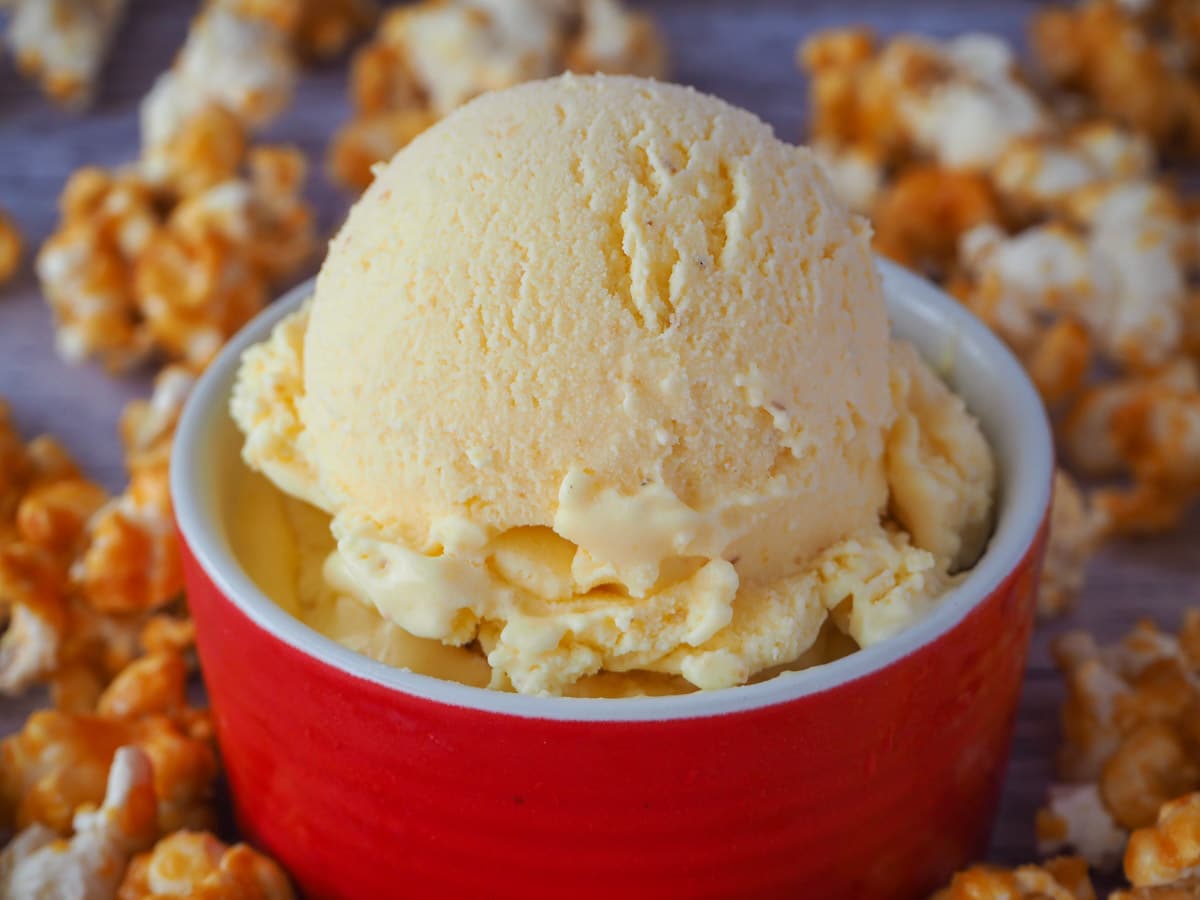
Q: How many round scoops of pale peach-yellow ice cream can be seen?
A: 1